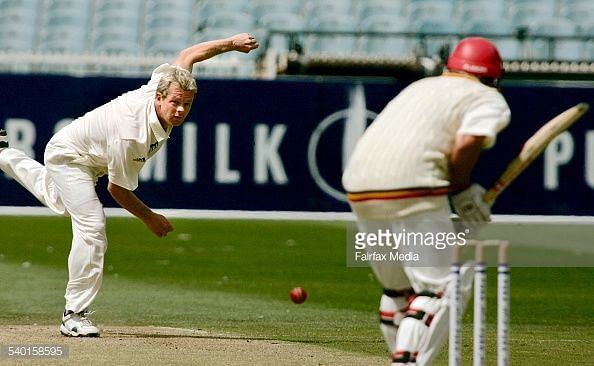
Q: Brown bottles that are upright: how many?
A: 0